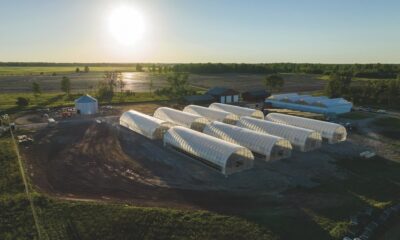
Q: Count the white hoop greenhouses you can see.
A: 8